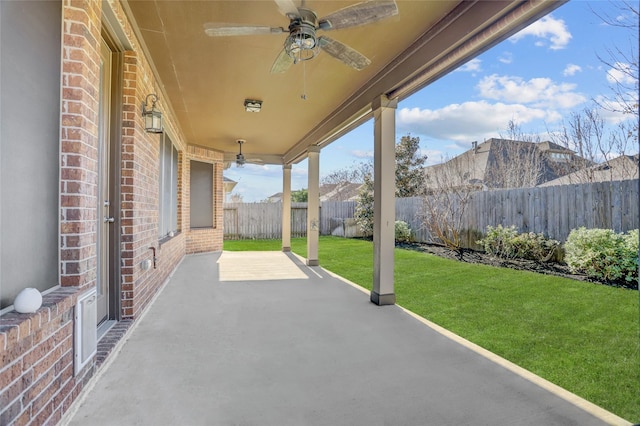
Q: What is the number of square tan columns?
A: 3